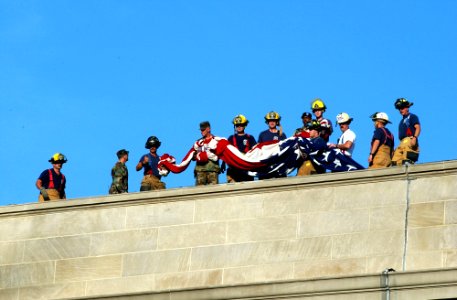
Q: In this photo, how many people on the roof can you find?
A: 12